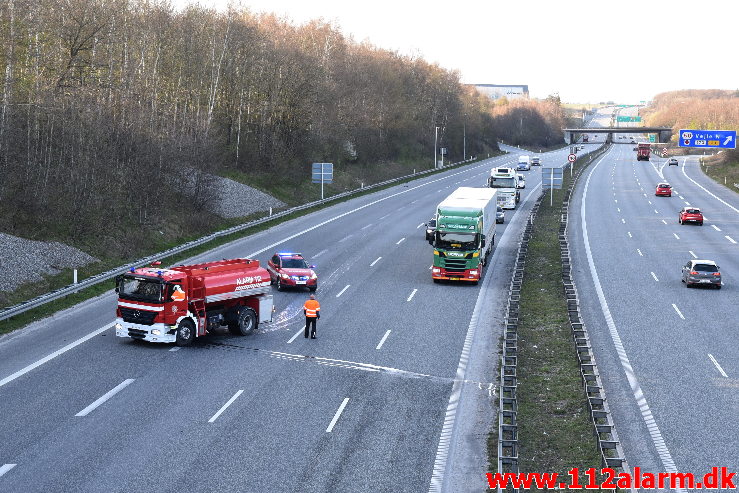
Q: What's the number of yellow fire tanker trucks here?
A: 0